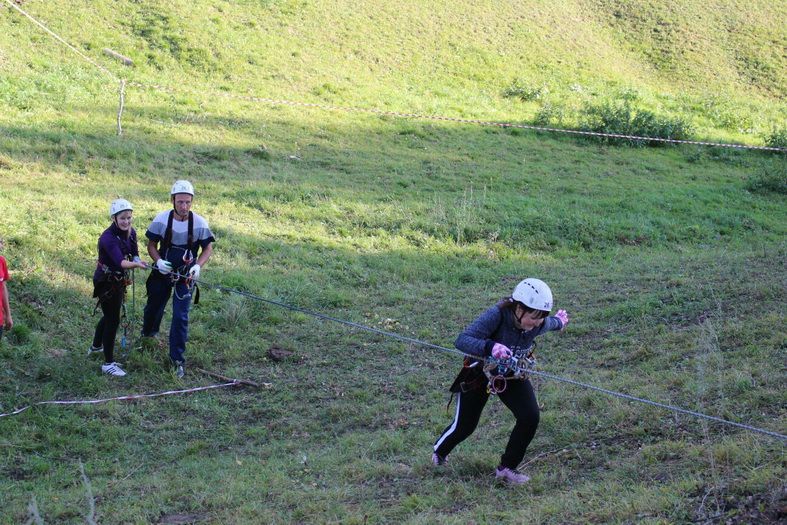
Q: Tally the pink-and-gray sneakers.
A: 2